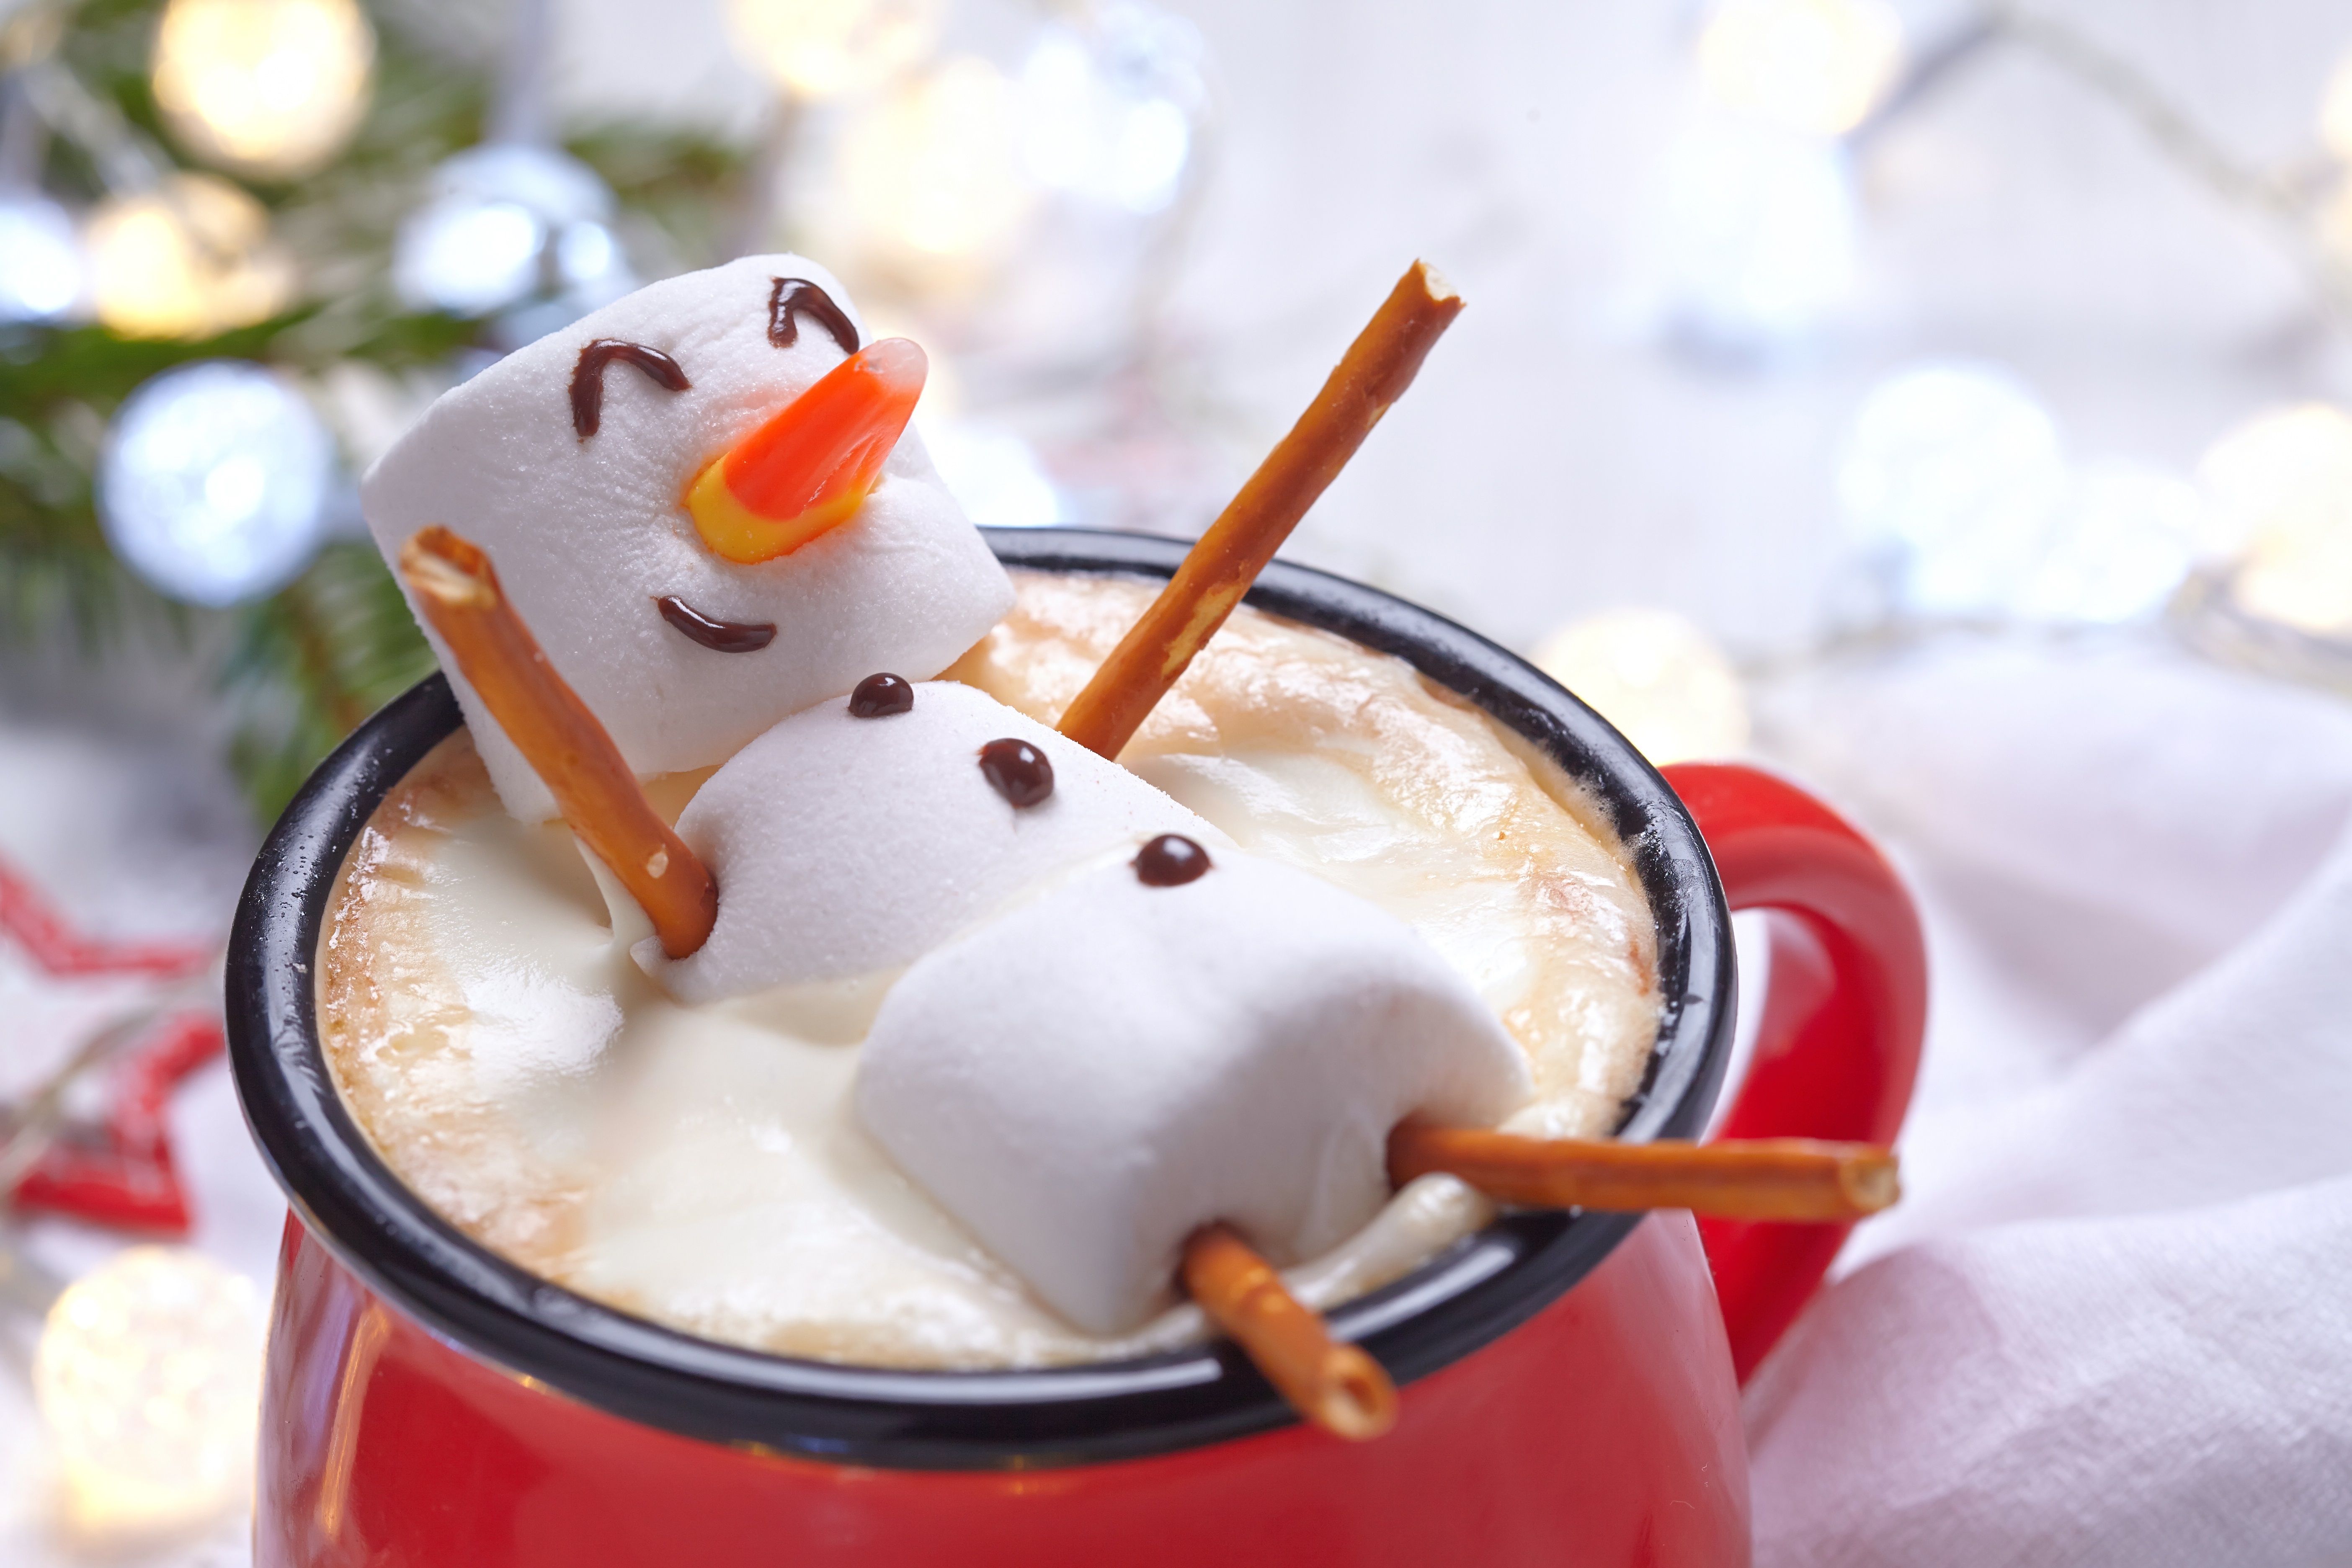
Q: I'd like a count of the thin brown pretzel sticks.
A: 4